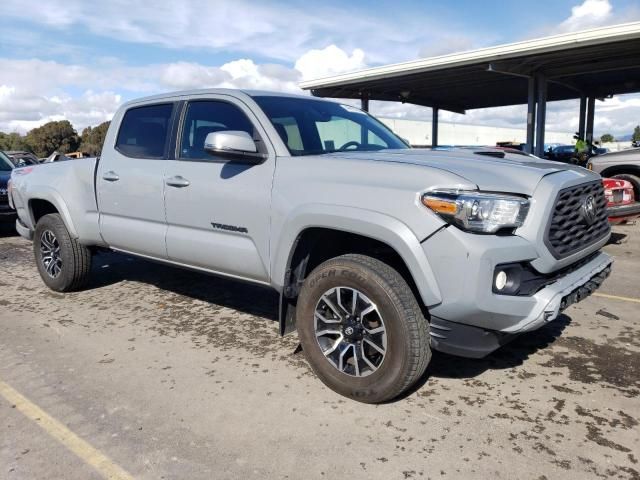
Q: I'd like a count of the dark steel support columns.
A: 6